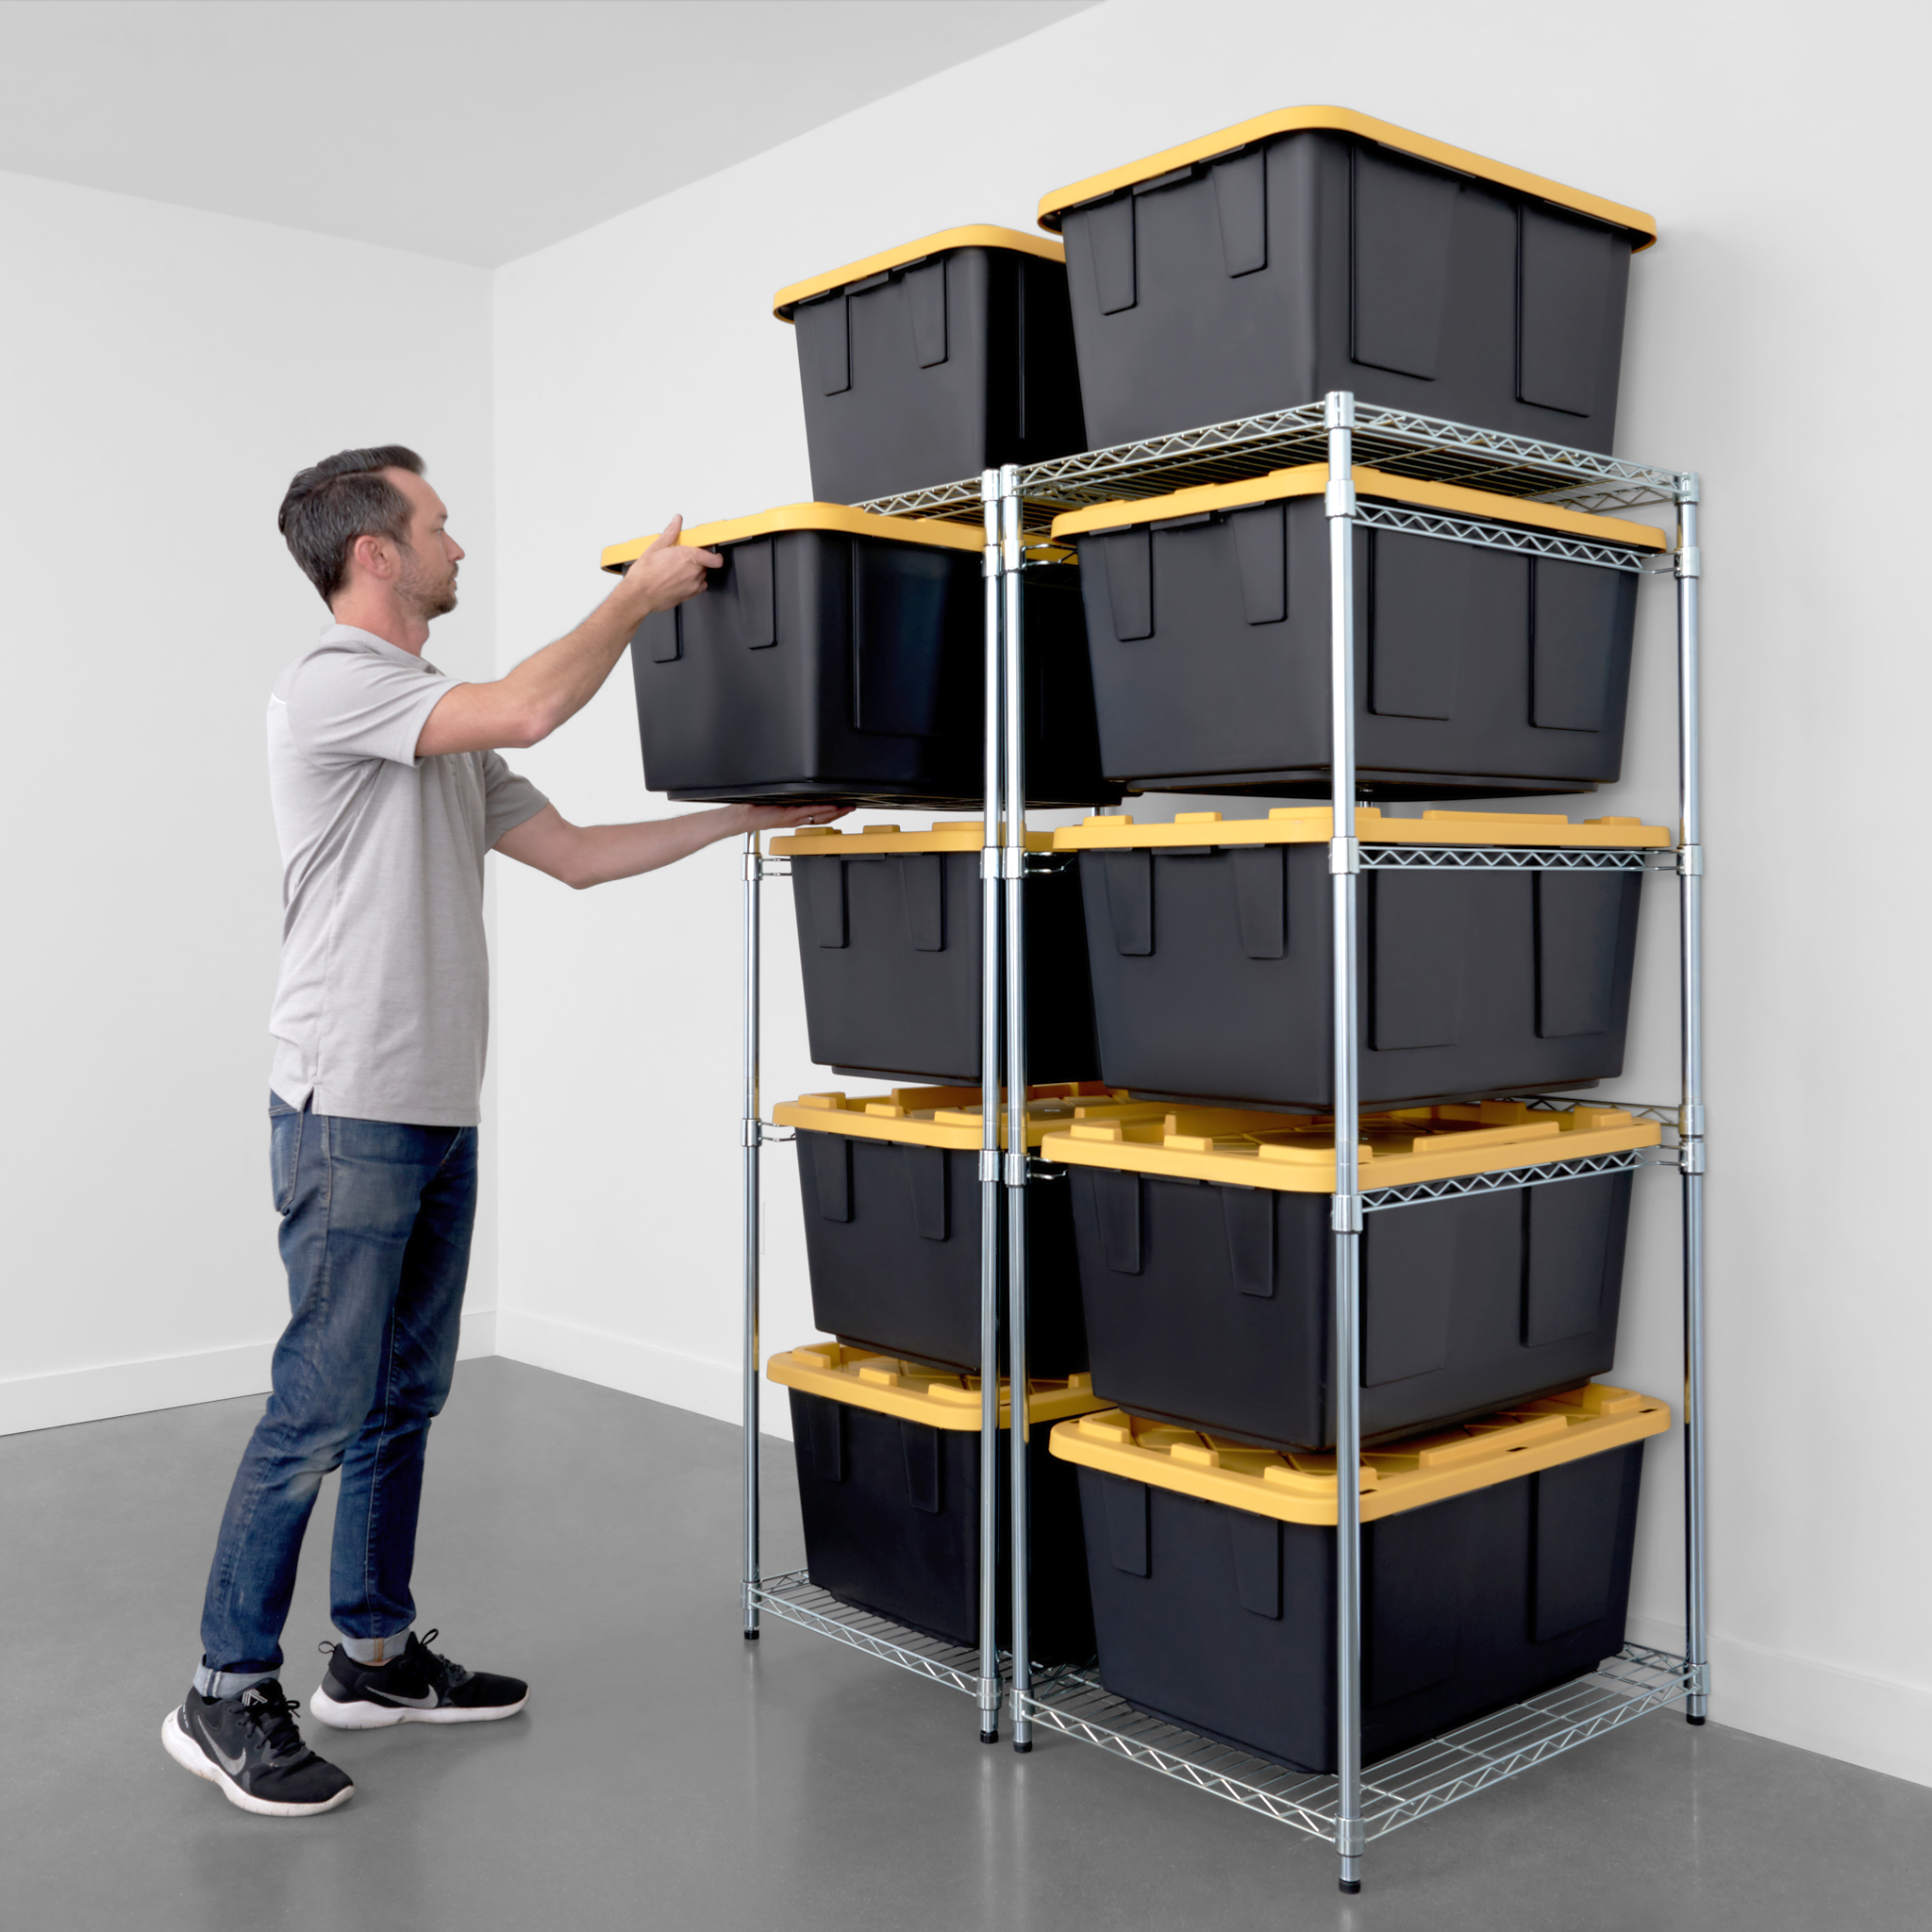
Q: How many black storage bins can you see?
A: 10